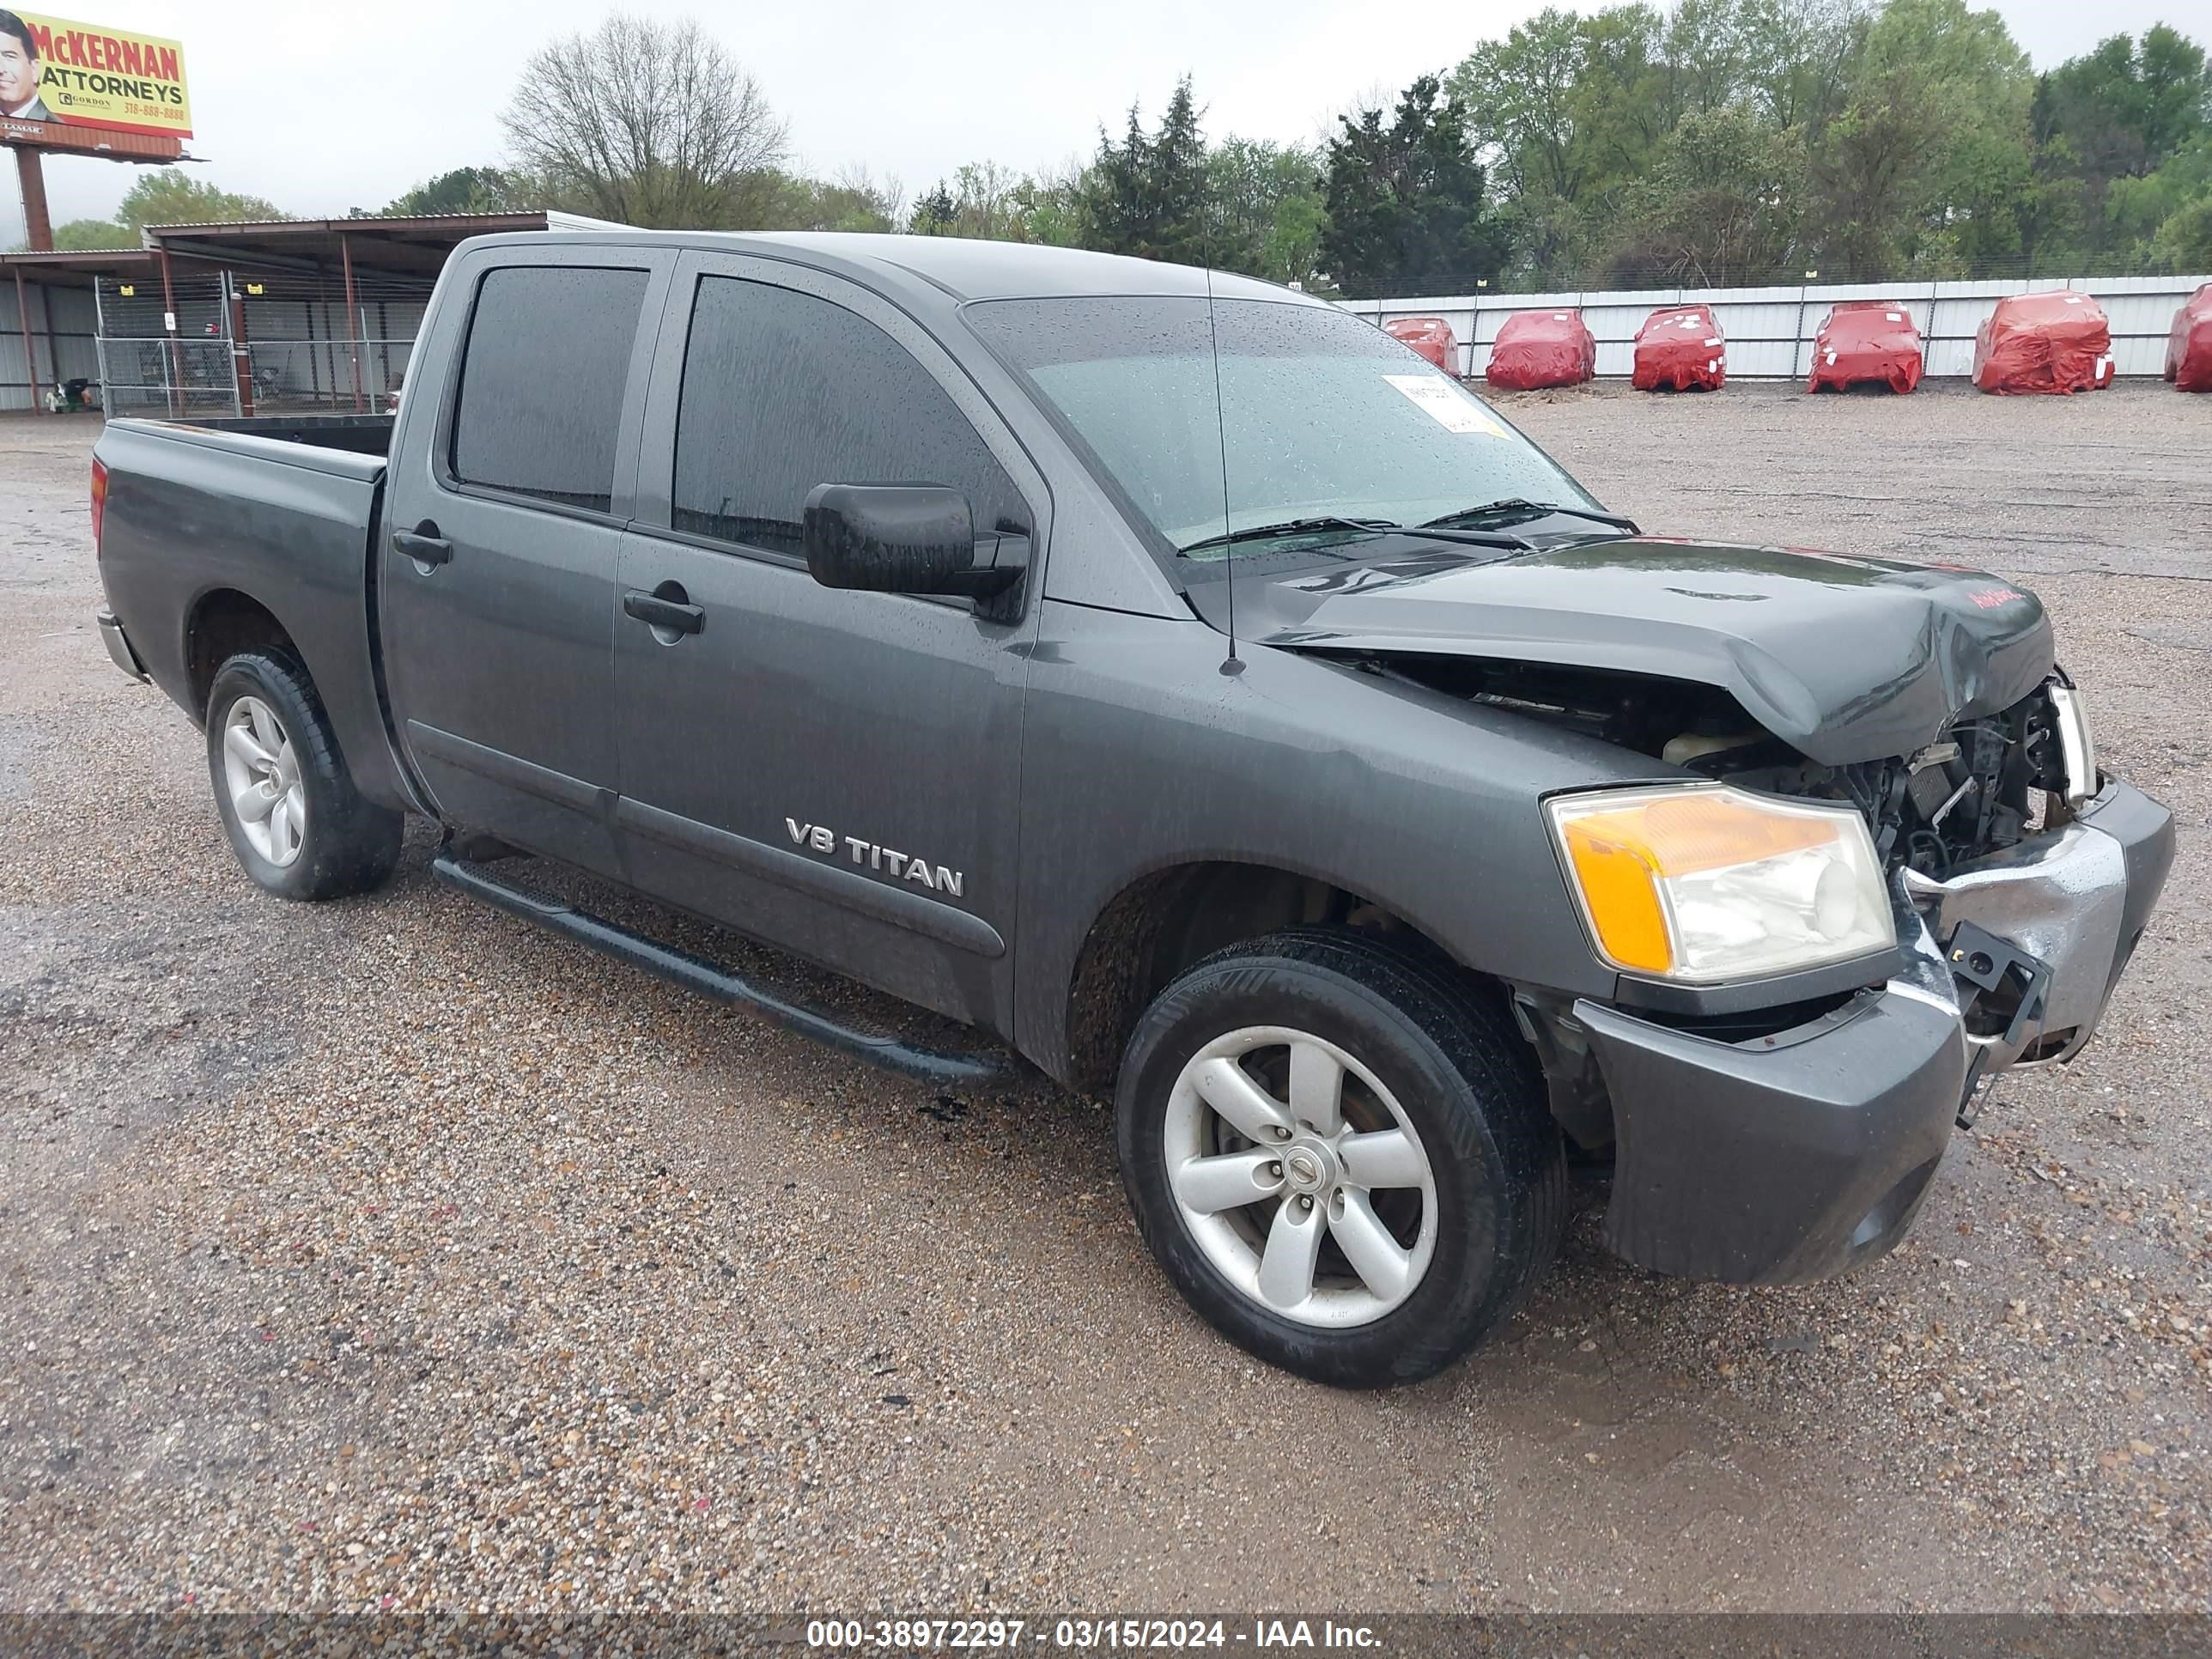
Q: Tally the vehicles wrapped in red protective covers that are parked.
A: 6